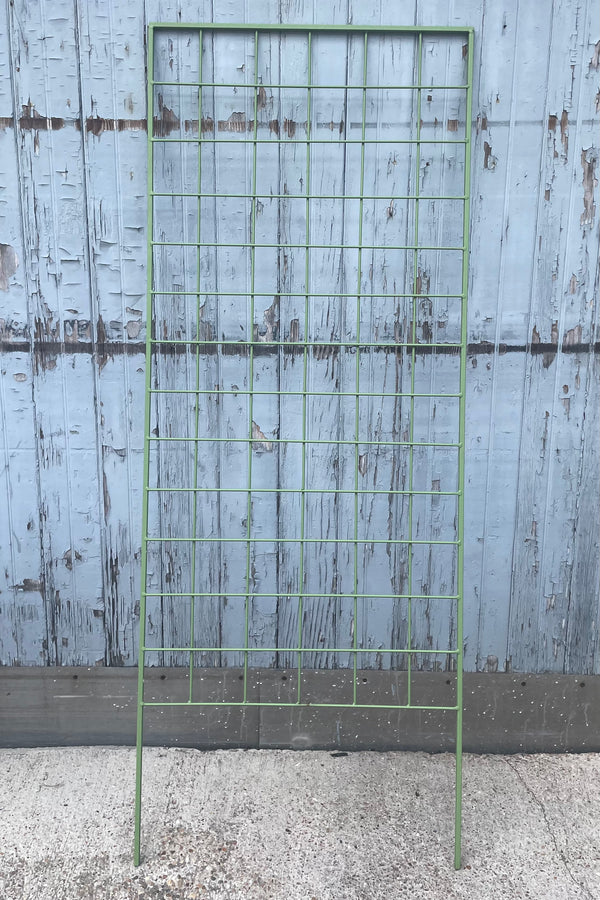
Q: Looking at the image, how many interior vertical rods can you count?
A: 5